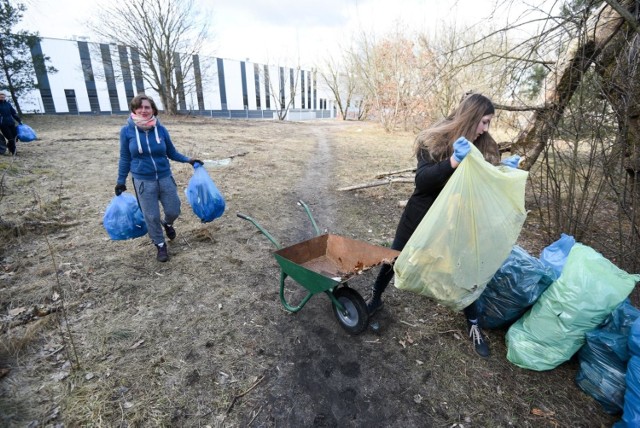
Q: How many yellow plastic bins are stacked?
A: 0